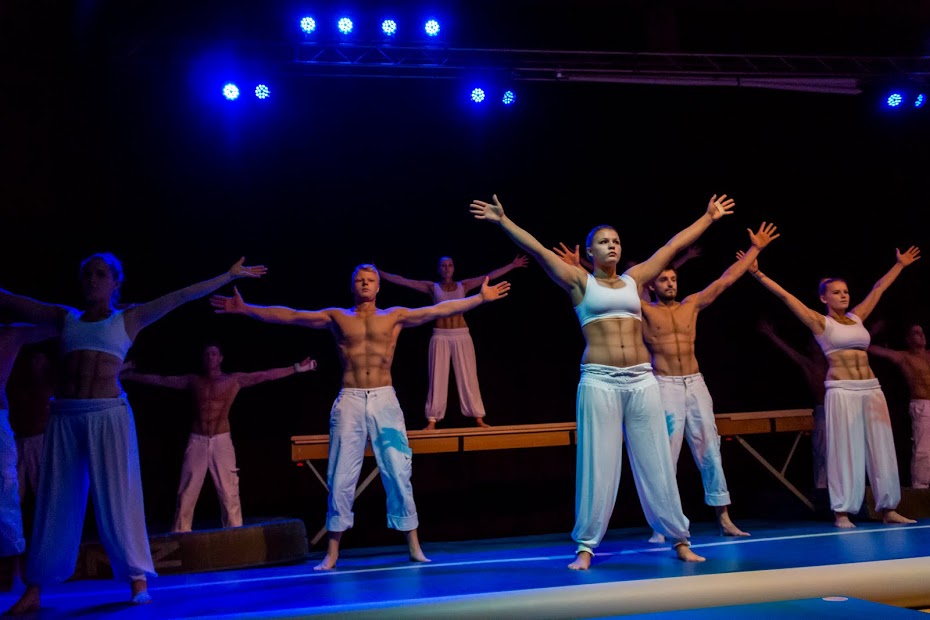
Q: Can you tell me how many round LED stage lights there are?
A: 10